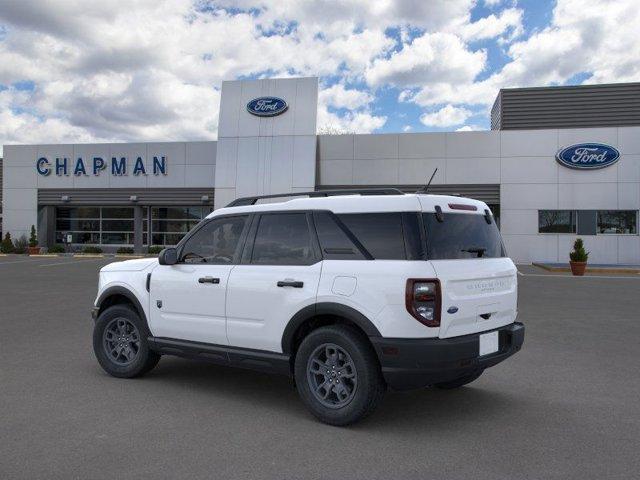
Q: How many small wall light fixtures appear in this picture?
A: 3